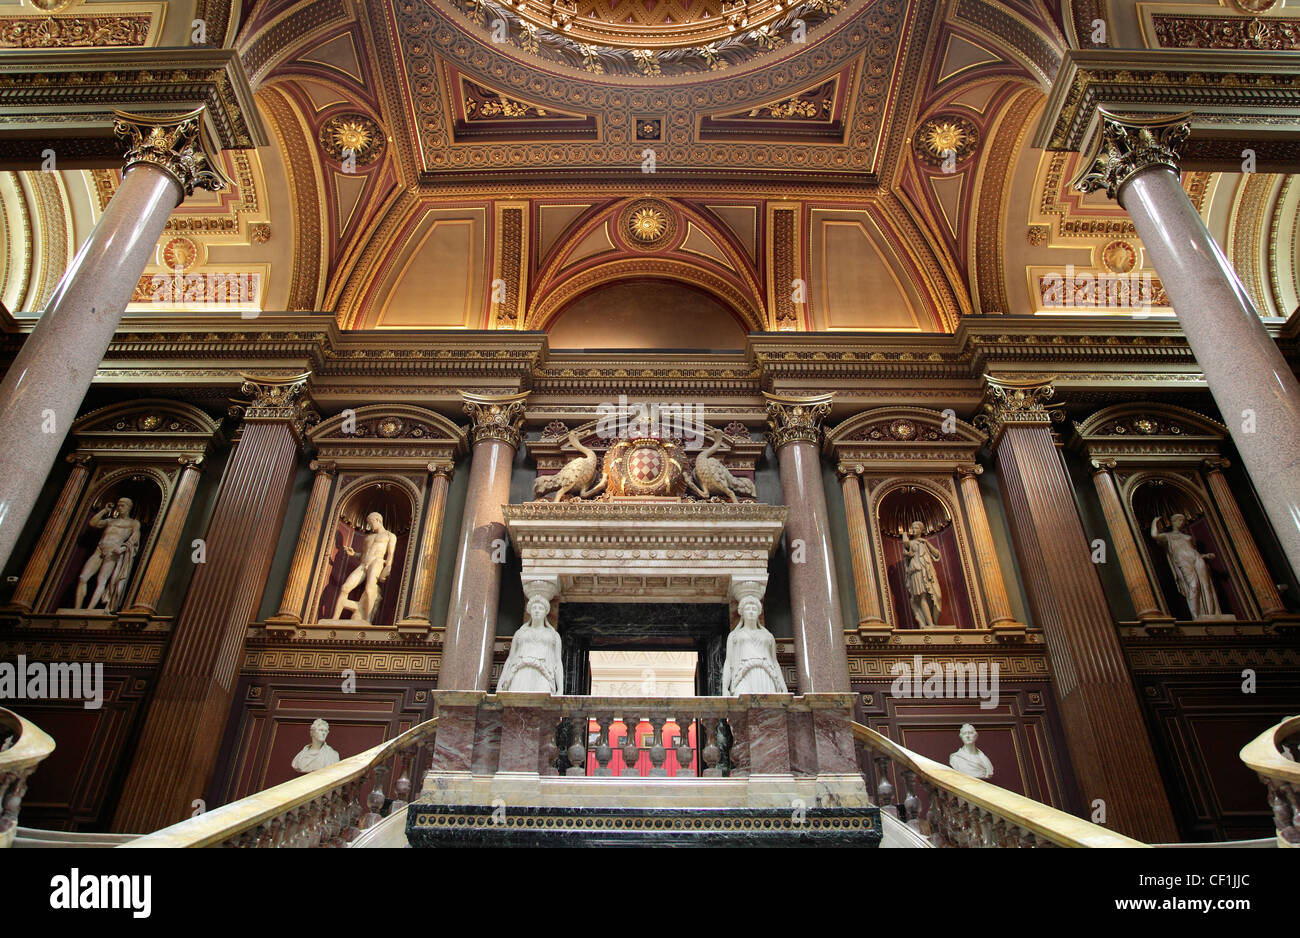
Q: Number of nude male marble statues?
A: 2